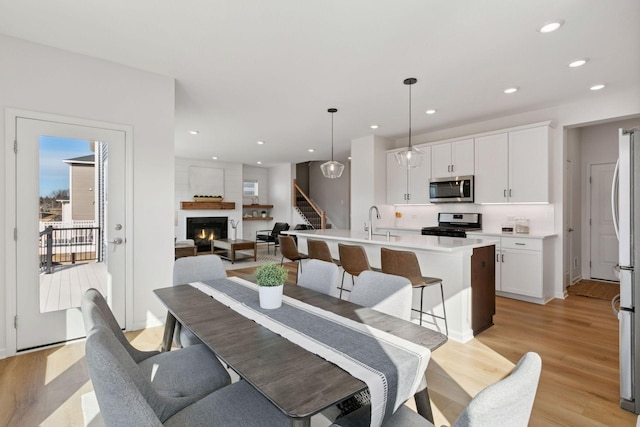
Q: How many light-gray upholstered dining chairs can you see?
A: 6